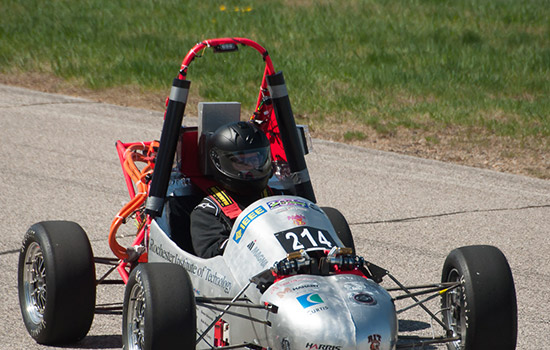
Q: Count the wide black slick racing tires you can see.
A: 4